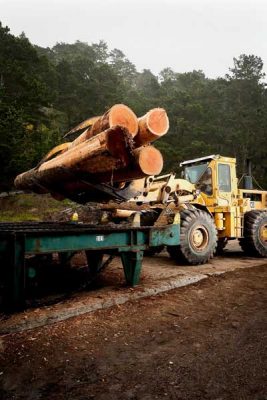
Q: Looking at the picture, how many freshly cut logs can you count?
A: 4